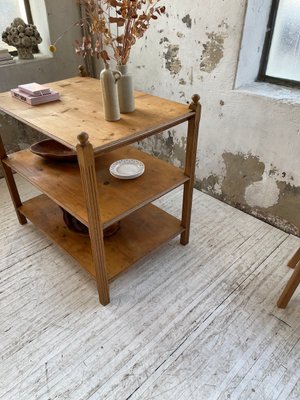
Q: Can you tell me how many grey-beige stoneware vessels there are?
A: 2